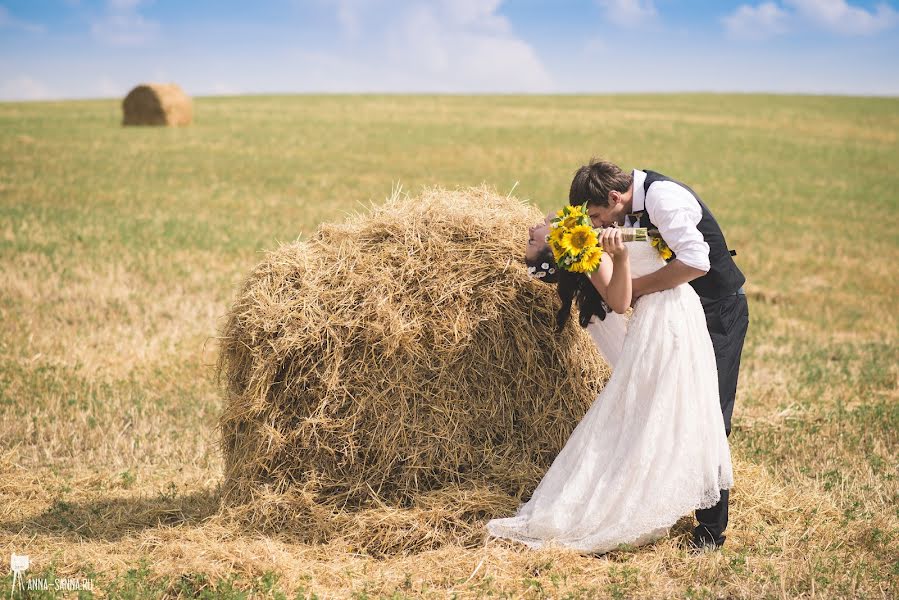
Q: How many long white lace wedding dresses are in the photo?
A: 1